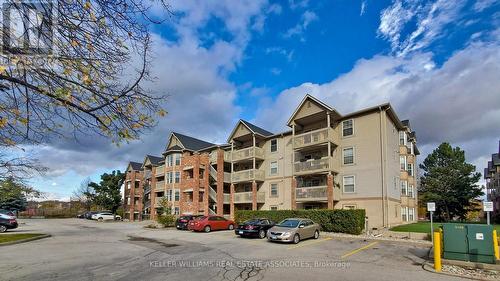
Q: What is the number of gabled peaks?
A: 5